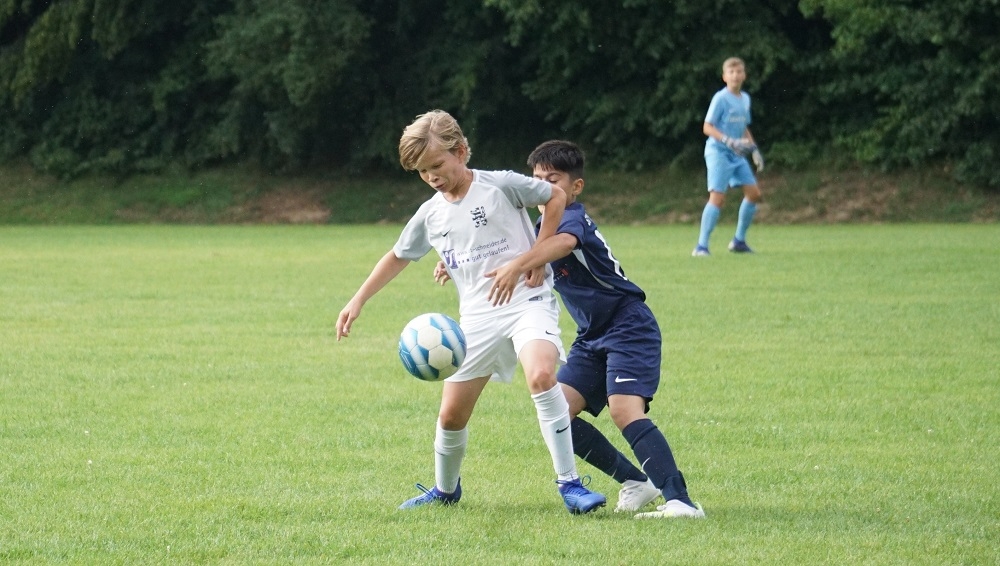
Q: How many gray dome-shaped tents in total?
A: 0